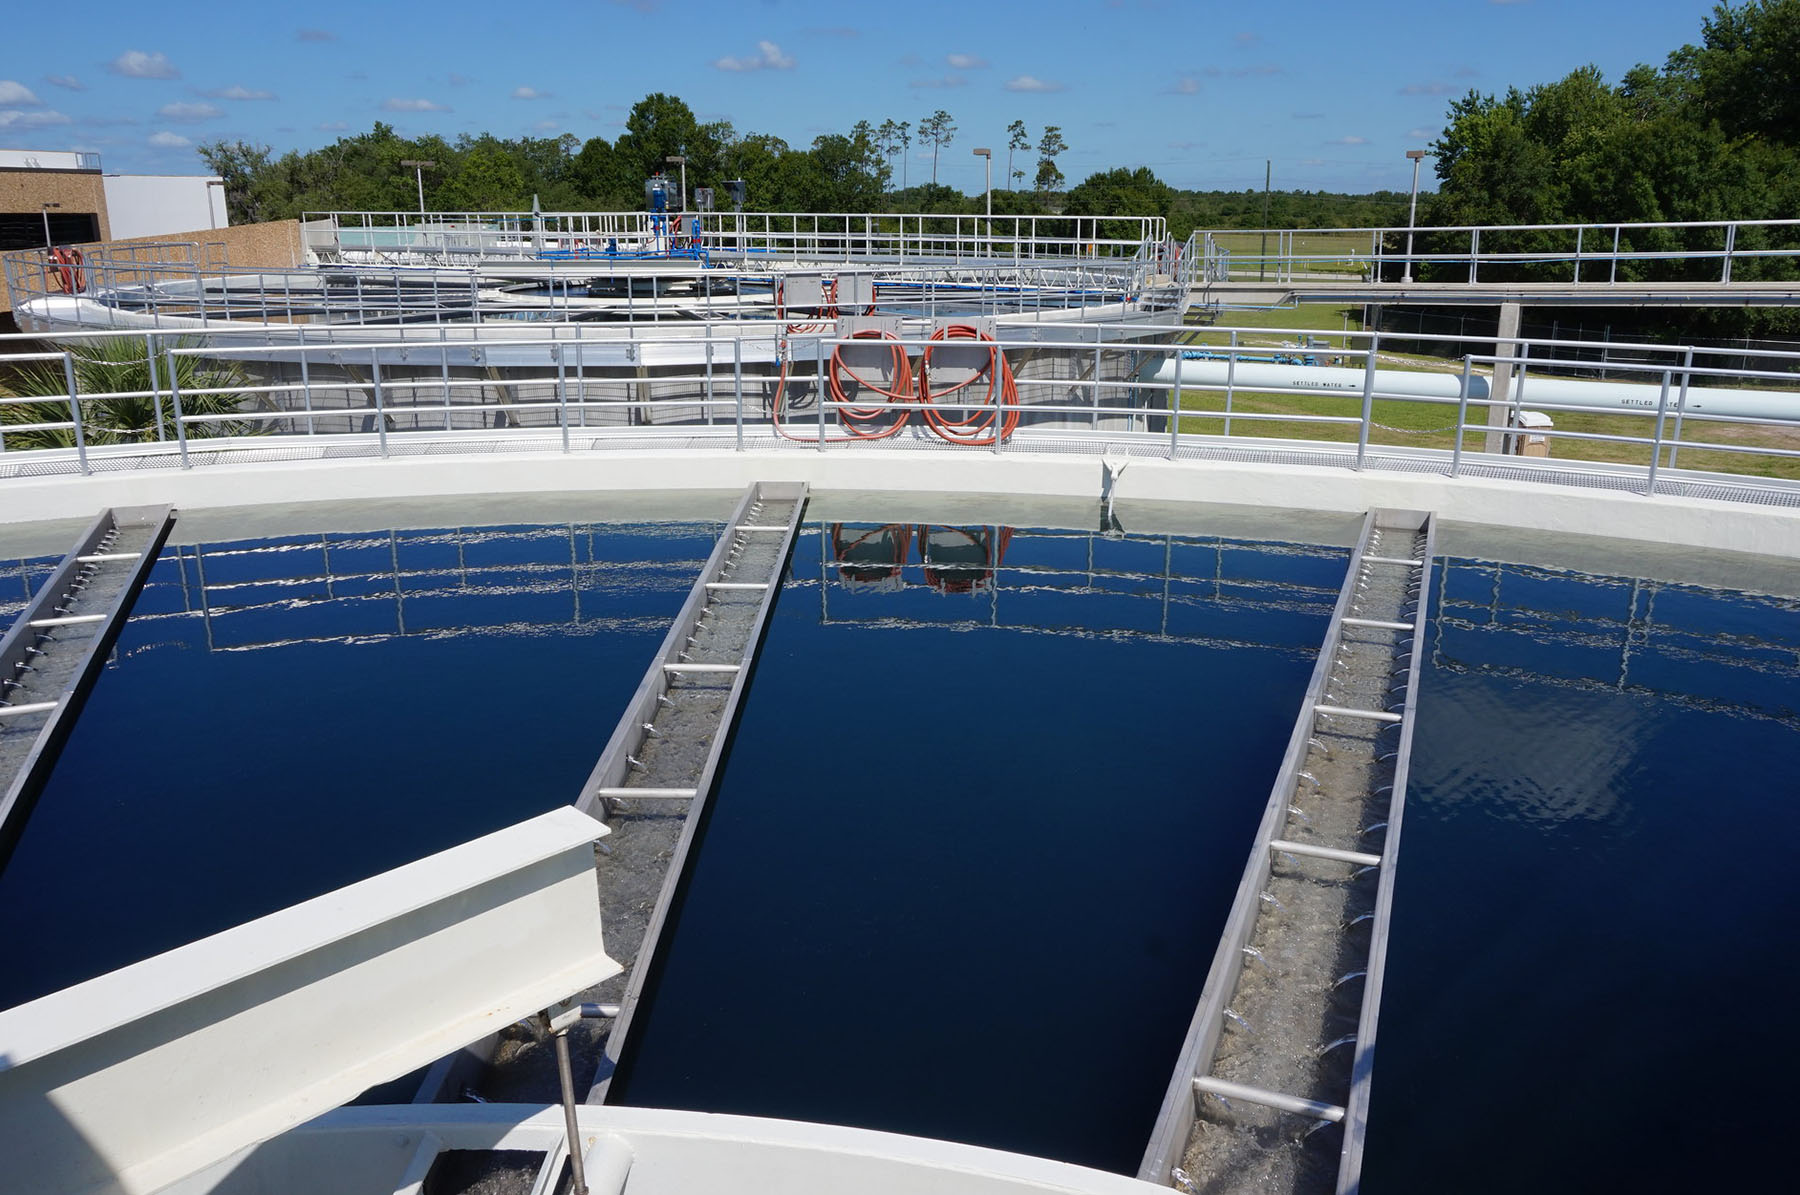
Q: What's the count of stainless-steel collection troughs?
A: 3